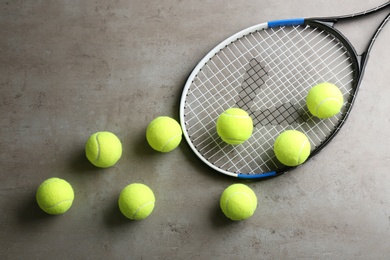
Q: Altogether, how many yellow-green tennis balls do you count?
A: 8